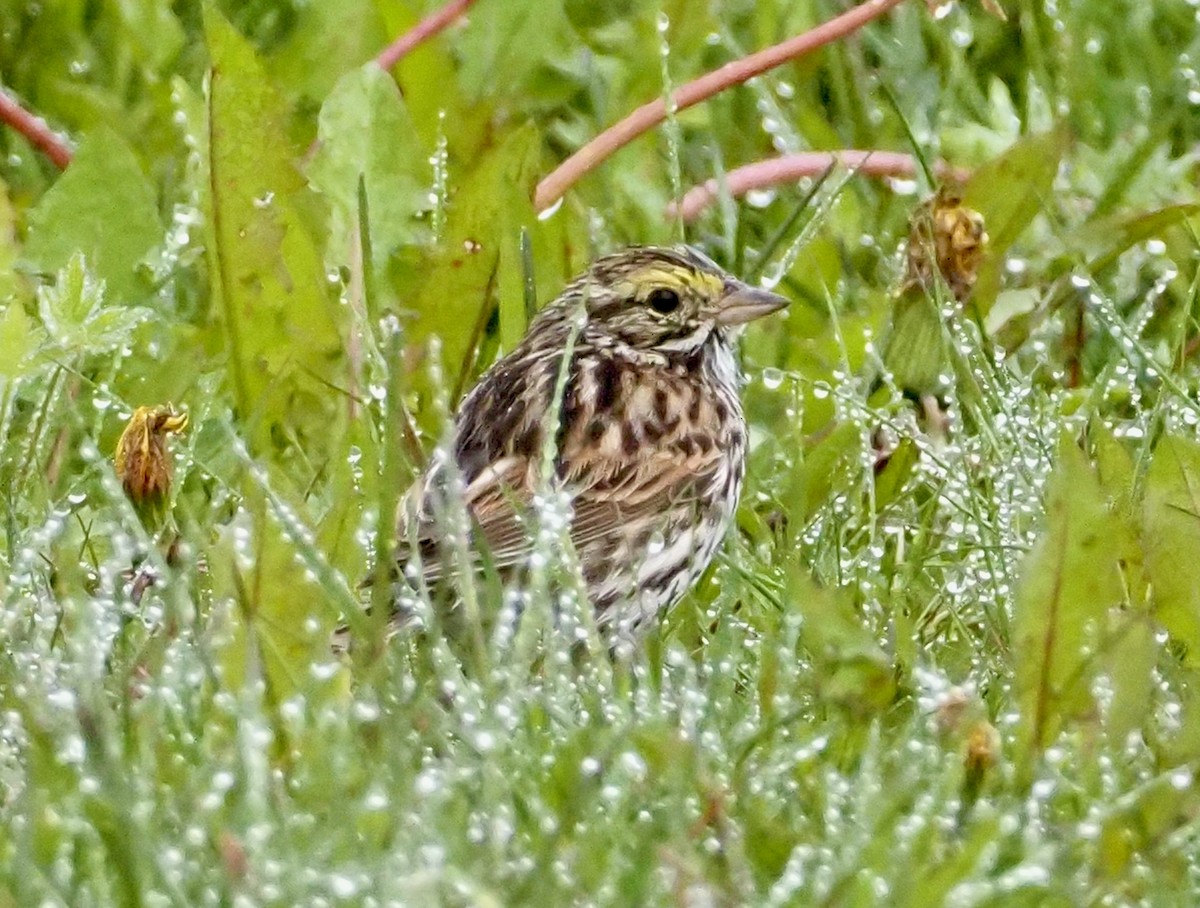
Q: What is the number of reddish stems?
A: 4